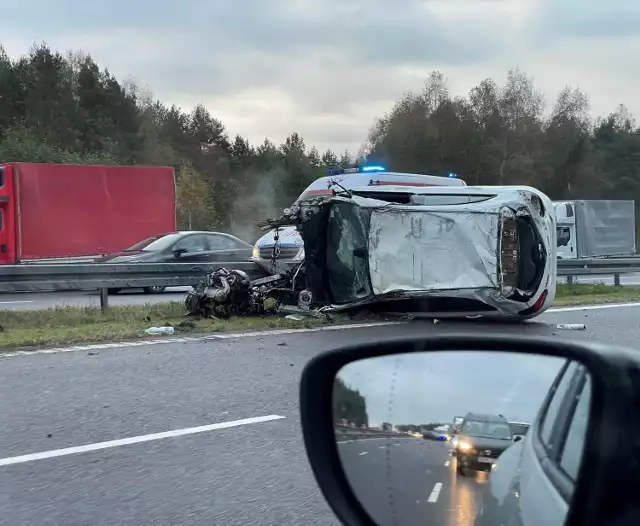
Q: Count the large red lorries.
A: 1